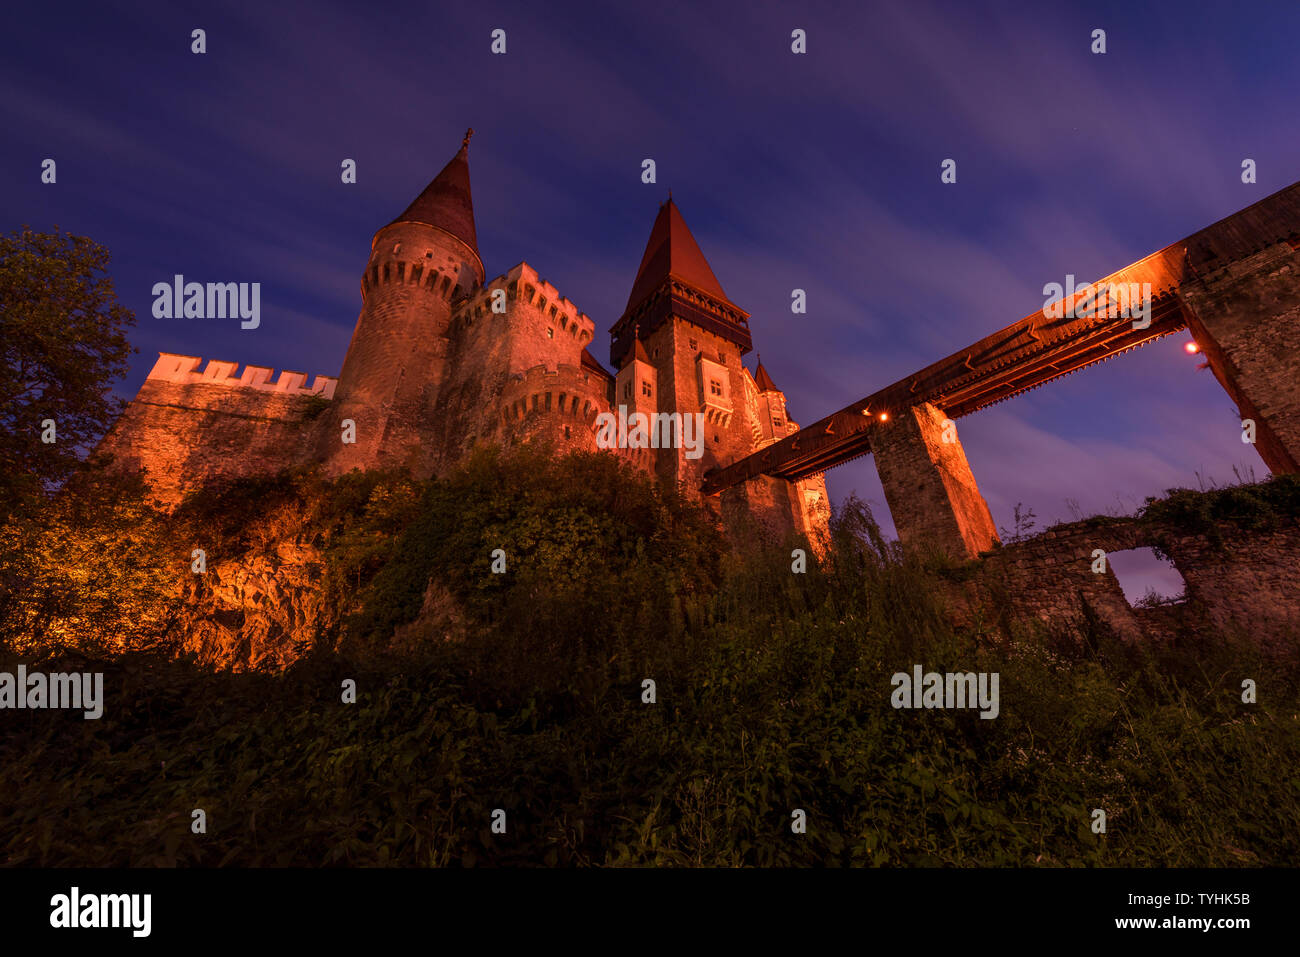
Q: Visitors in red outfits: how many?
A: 0